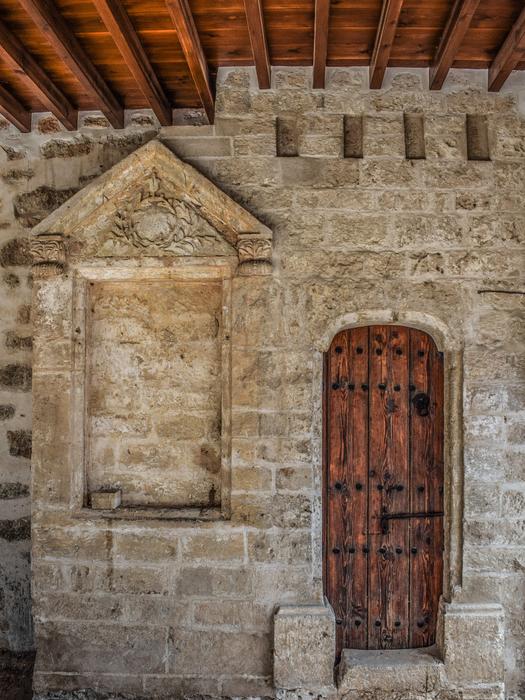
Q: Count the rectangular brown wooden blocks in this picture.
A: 10